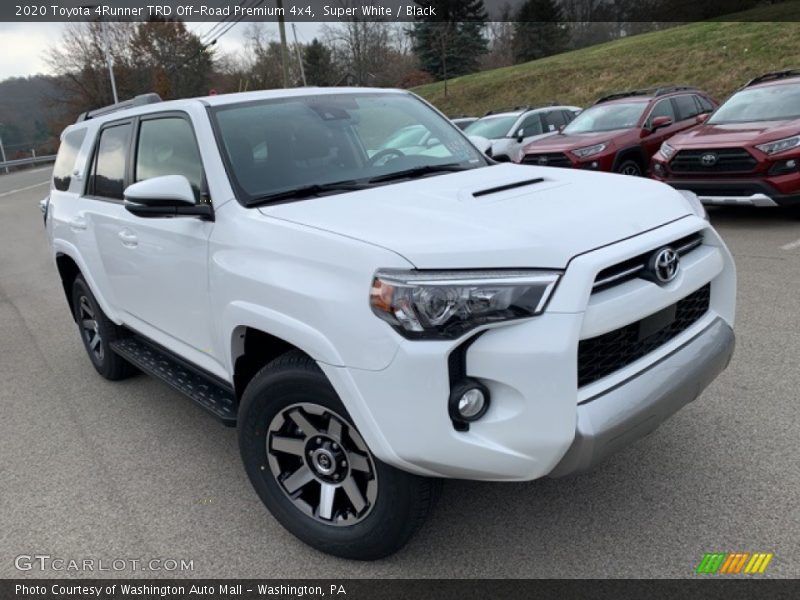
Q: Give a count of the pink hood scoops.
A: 0